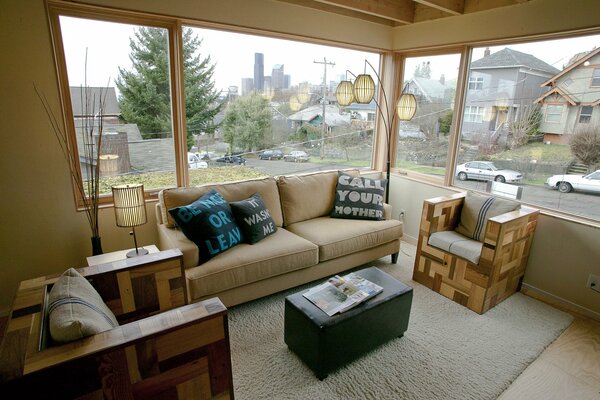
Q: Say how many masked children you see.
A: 0